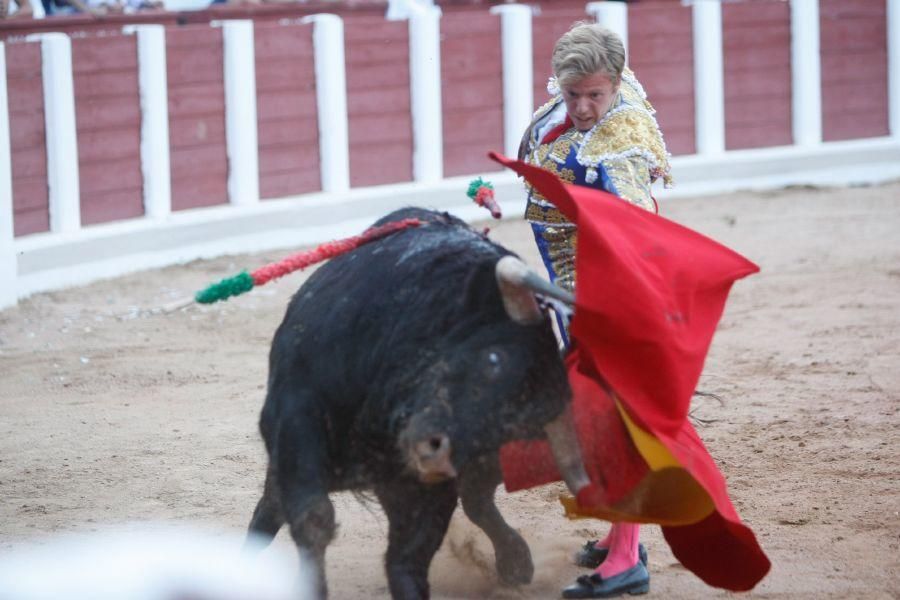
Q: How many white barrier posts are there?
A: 11